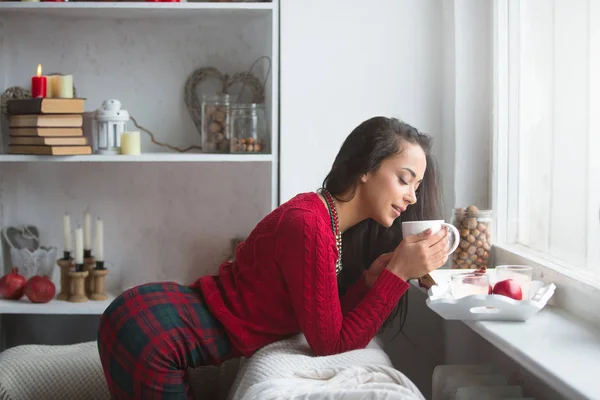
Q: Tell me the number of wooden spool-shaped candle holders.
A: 4